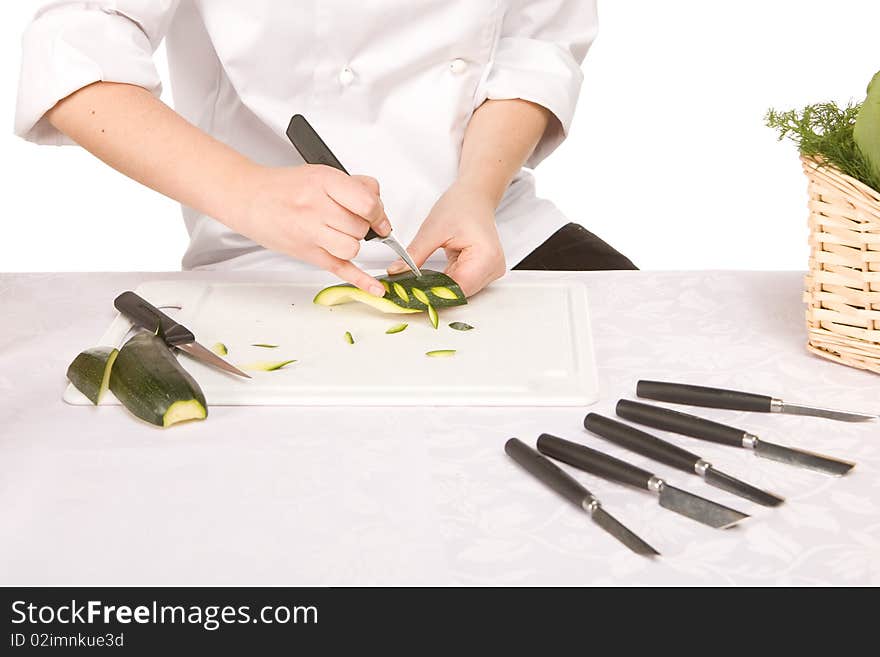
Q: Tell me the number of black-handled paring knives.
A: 7